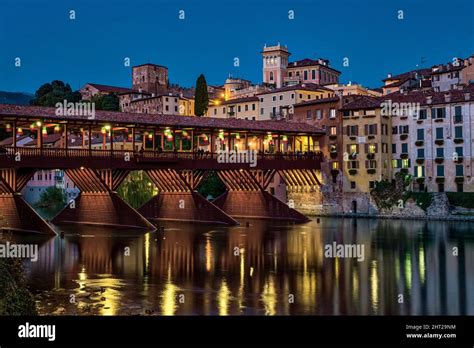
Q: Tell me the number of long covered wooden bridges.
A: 1